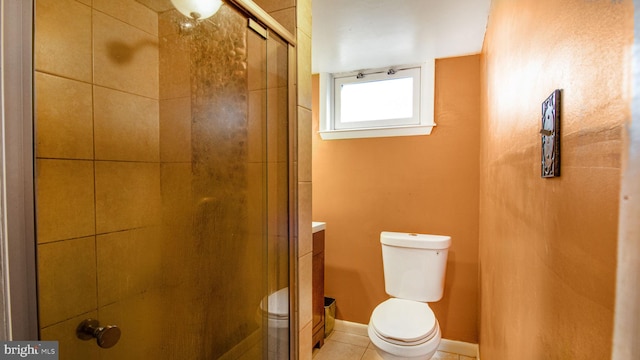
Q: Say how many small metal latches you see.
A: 2